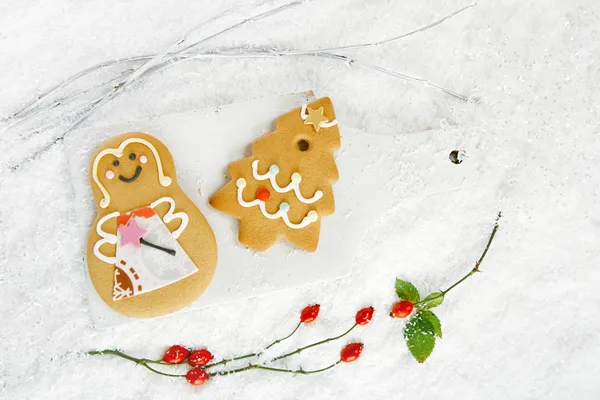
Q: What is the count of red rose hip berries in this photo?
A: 7